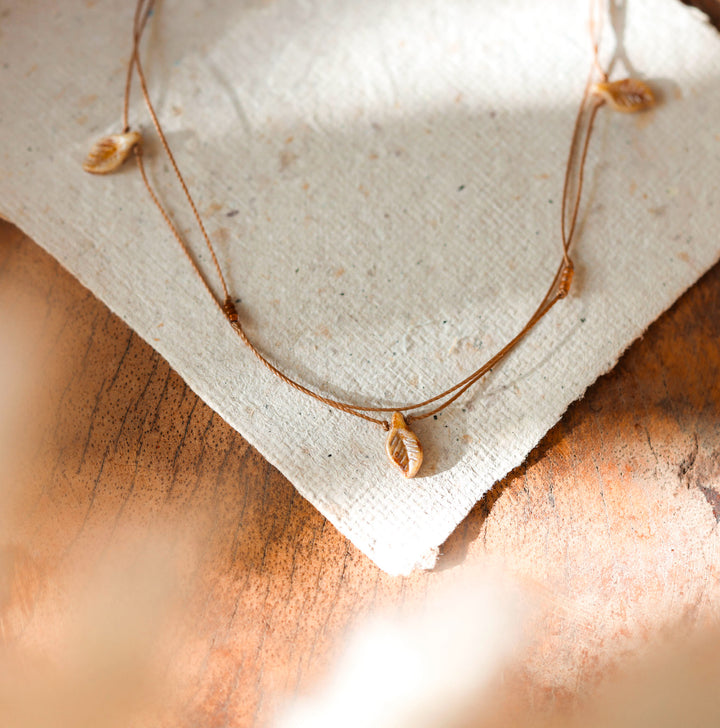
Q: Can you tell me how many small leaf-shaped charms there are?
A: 3